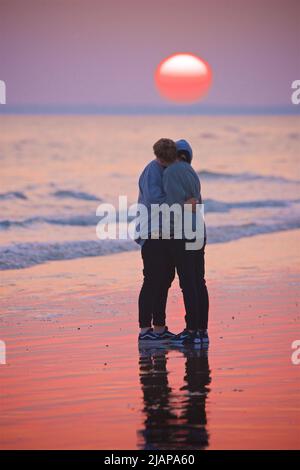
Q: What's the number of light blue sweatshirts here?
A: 2